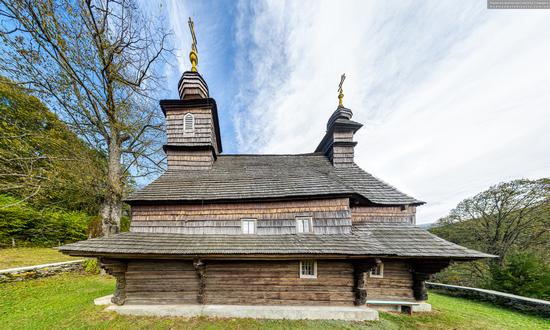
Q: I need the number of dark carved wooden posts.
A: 4